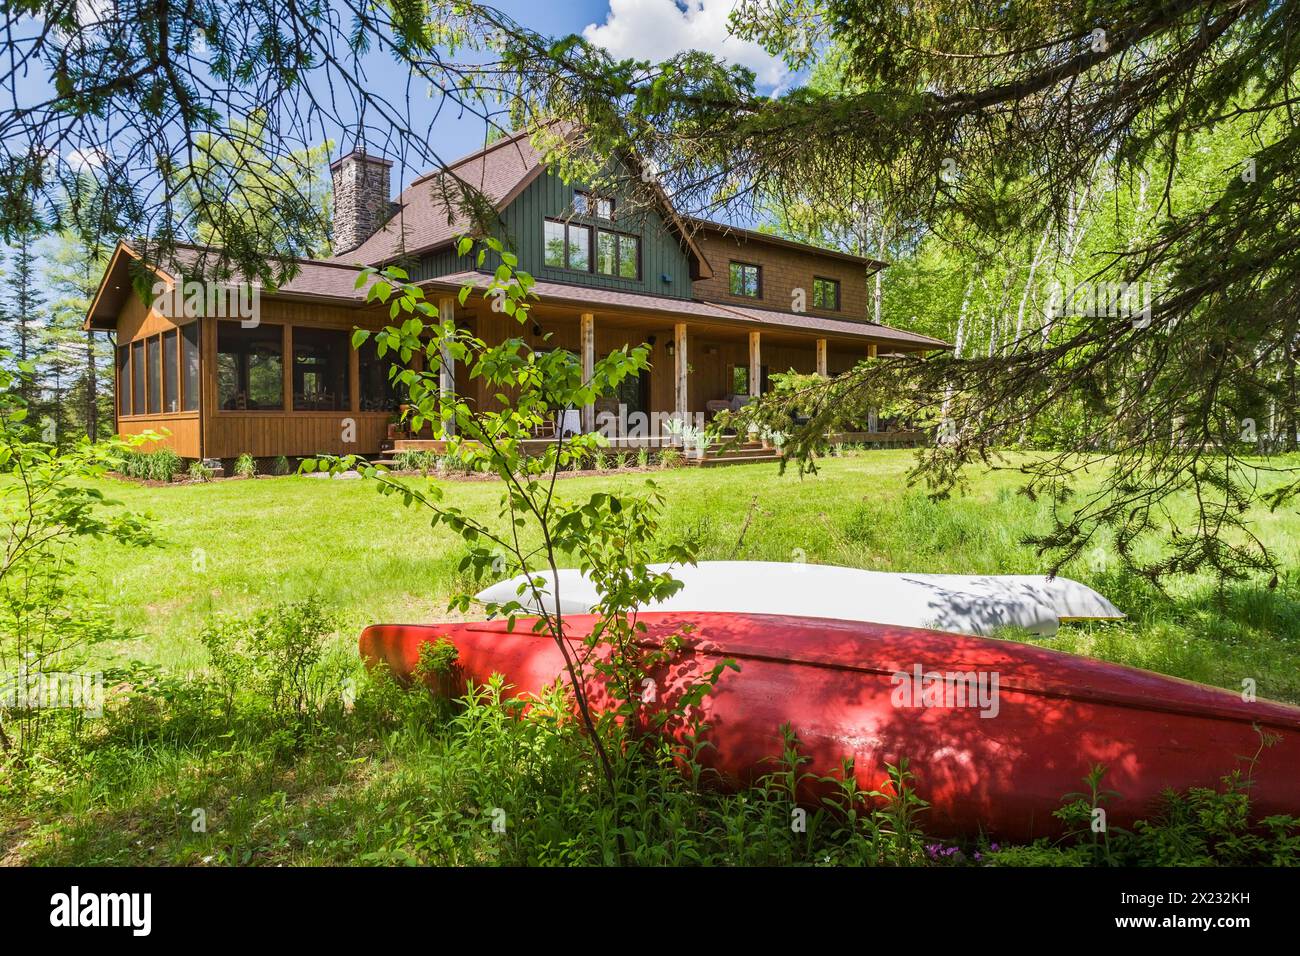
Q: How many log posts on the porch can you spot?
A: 6